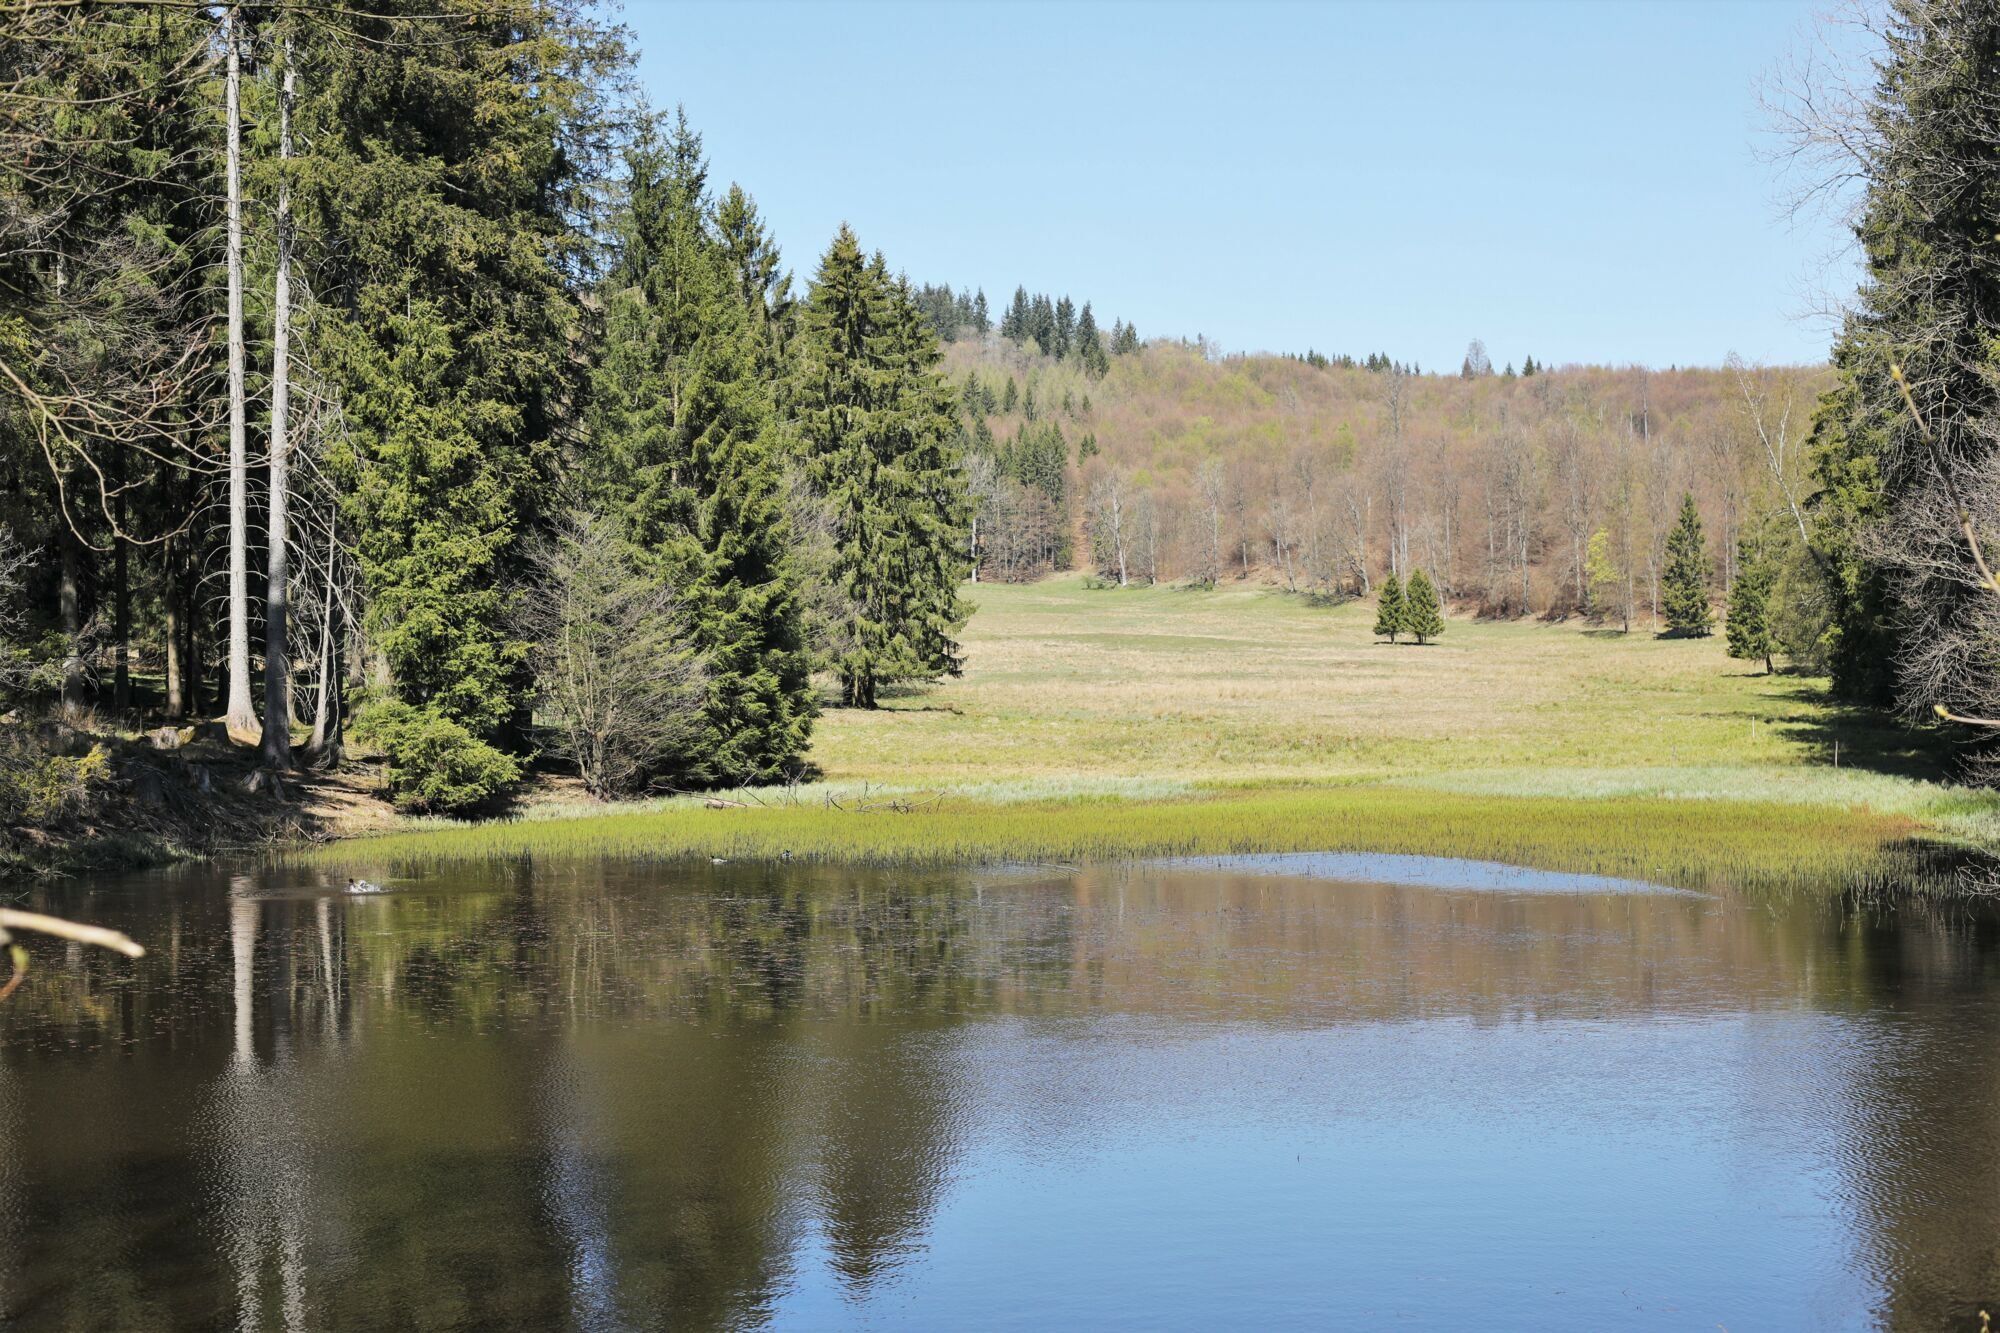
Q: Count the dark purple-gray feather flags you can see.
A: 0